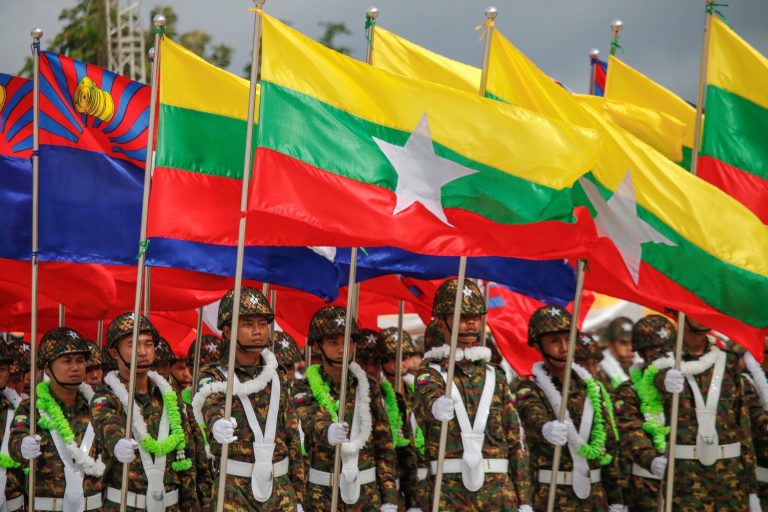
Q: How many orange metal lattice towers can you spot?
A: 0